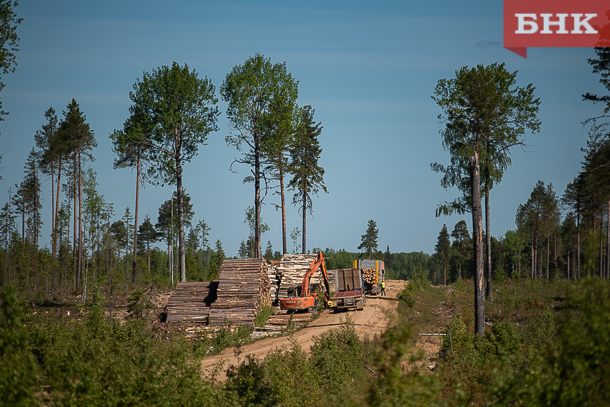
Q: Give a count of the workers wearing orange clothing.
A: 2